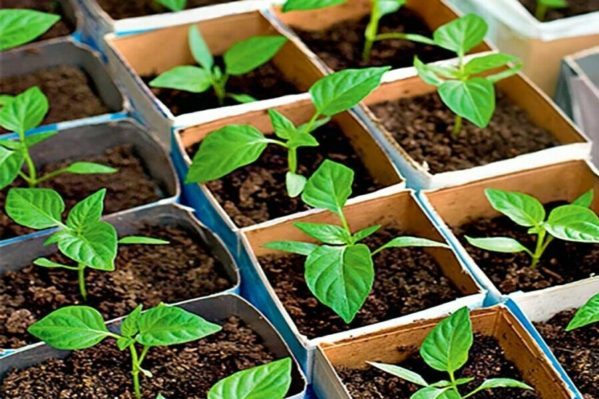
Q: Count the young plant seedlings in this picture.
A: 15